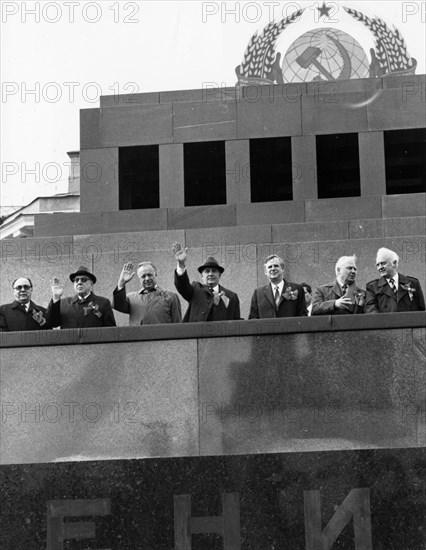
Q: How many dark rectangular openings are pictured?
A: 5